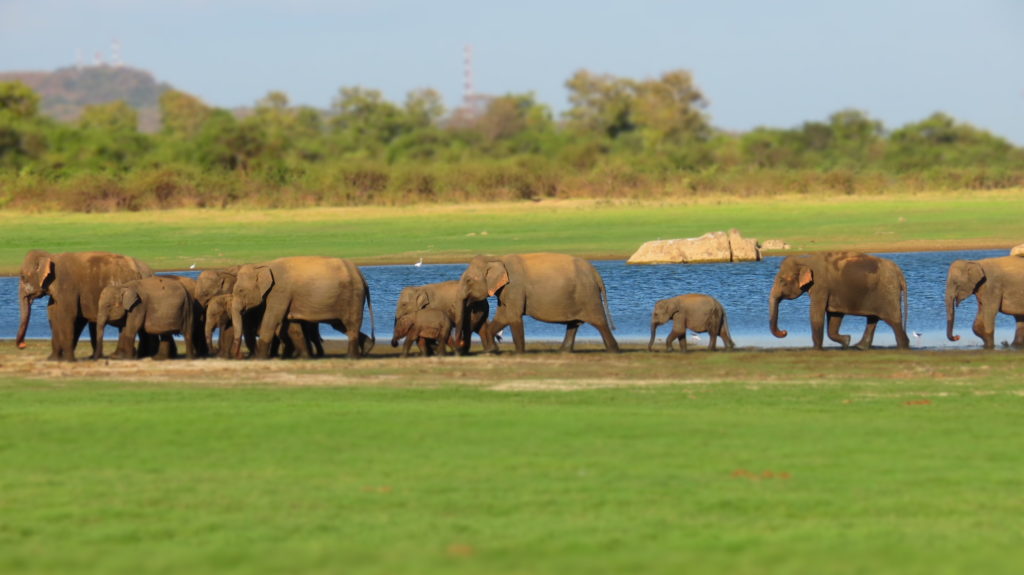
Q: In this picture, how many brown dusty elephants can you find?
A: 12